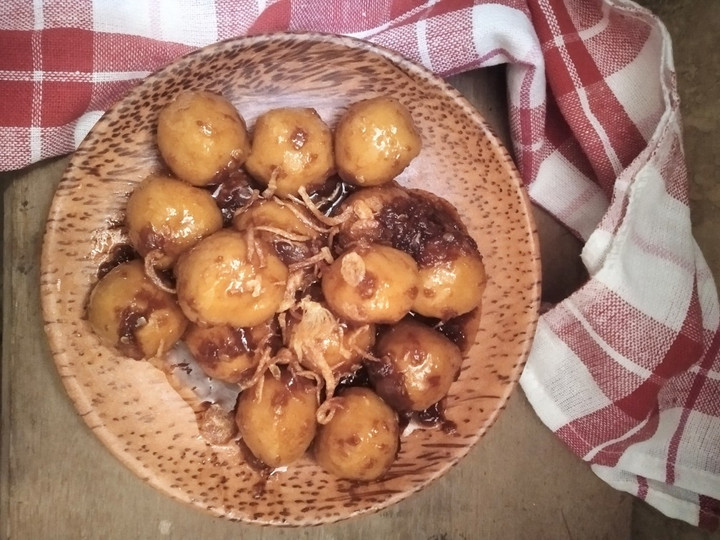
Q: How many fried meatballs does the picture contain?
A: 15